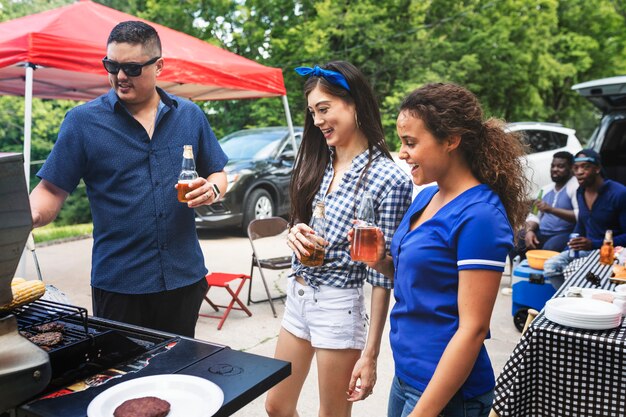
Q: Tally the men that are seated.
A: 2